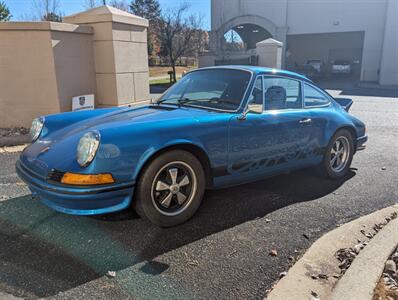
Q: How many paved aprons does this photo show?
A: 1